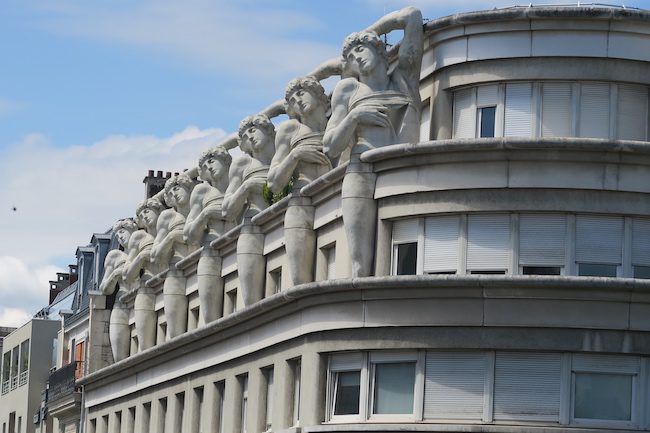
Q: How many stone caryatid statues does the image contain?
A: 7